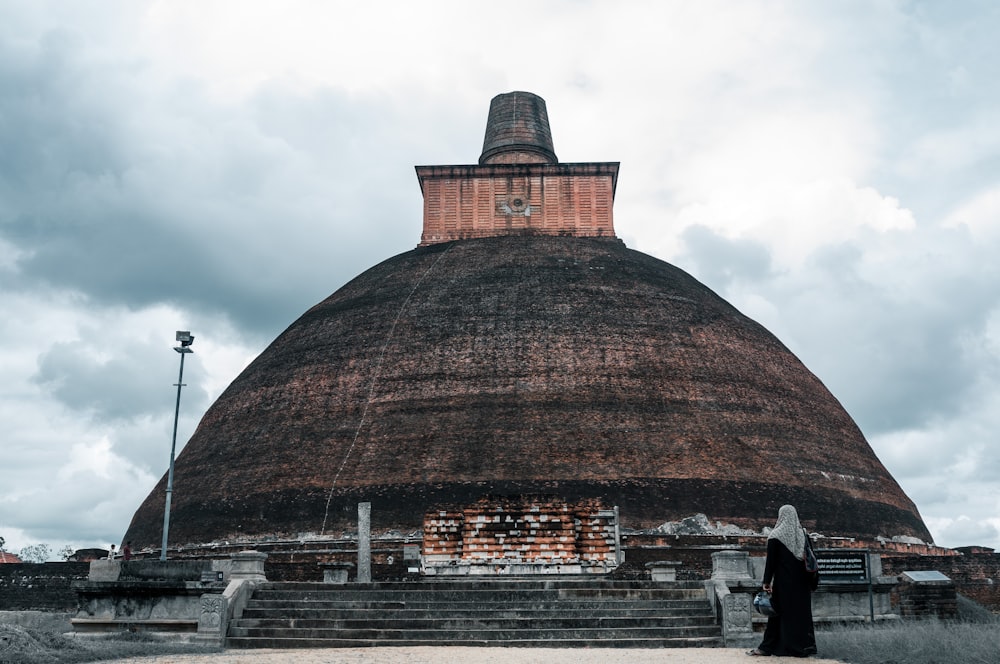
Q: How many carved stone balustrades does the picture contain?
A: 2